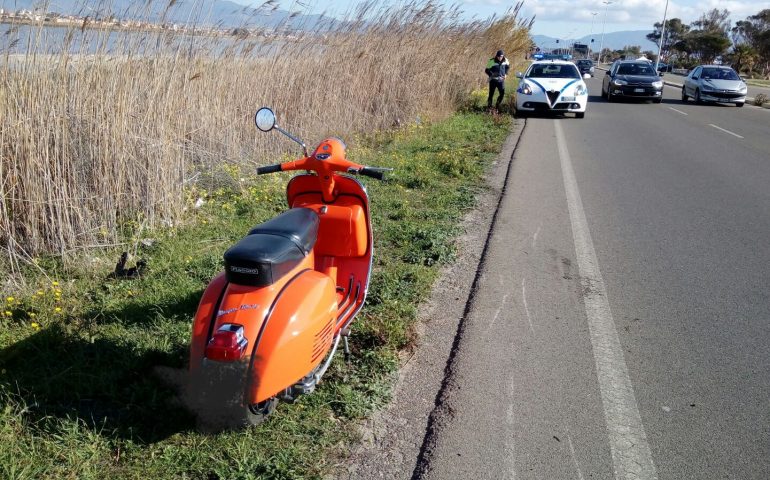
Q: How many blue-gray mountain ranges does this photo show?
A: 2